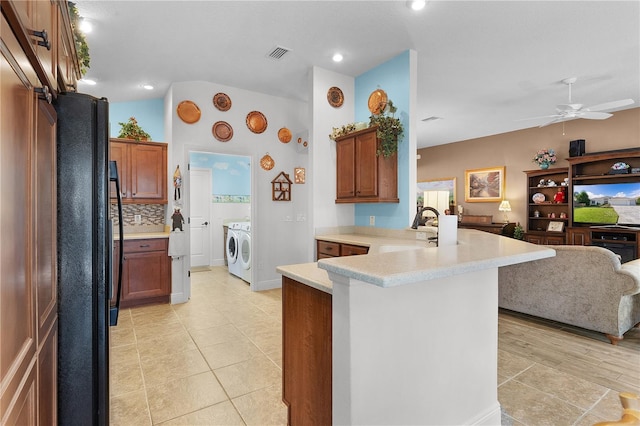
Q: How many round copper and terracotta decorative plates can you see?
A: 8